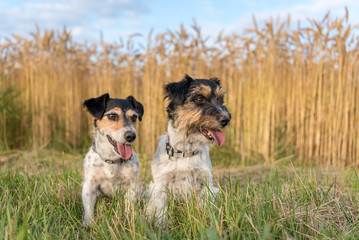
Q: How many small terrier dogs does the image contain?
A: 2